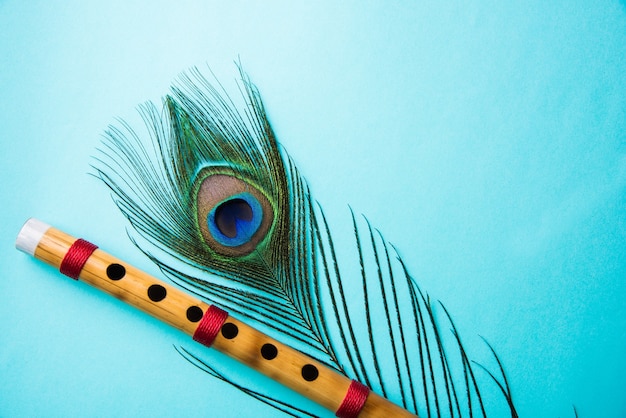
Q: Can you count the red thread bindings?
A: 3